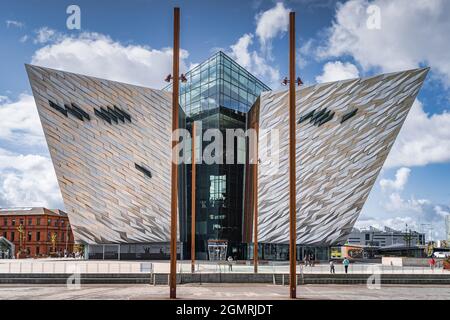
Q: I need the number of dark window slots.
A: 13